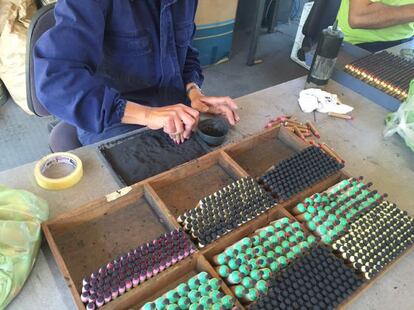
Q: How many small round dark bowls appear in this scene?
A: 1